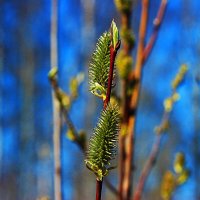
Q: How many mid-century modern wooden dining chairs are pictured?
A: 0